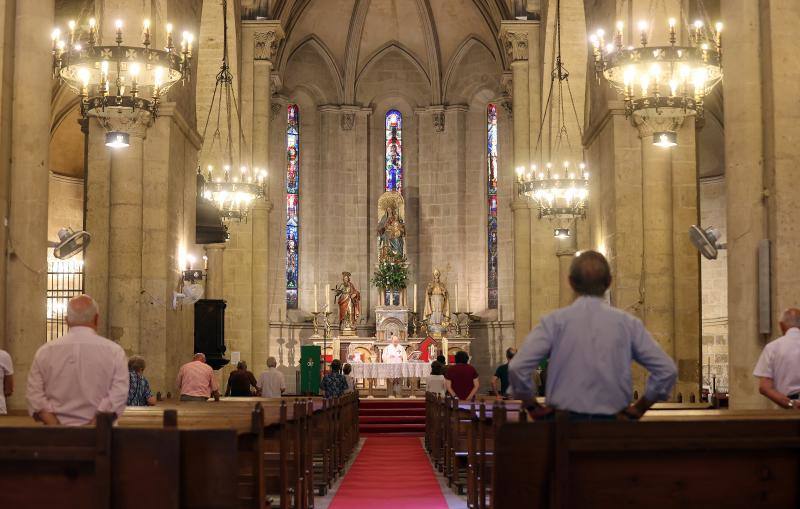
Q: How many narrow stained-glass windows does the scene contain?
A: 3